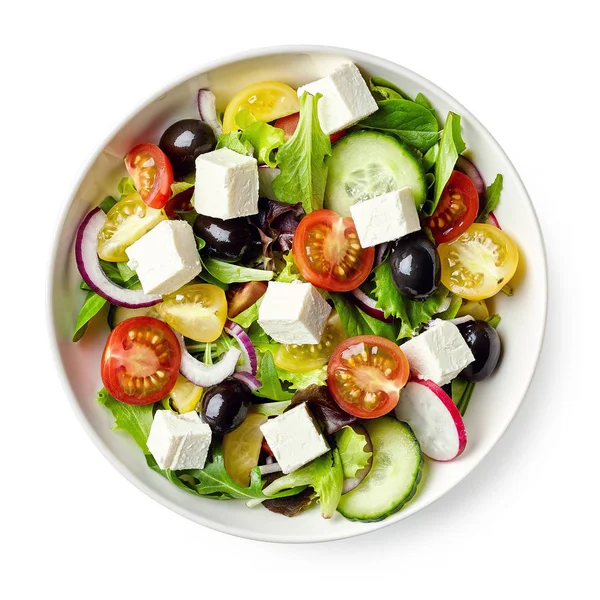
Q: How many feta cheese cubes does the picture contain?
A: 8